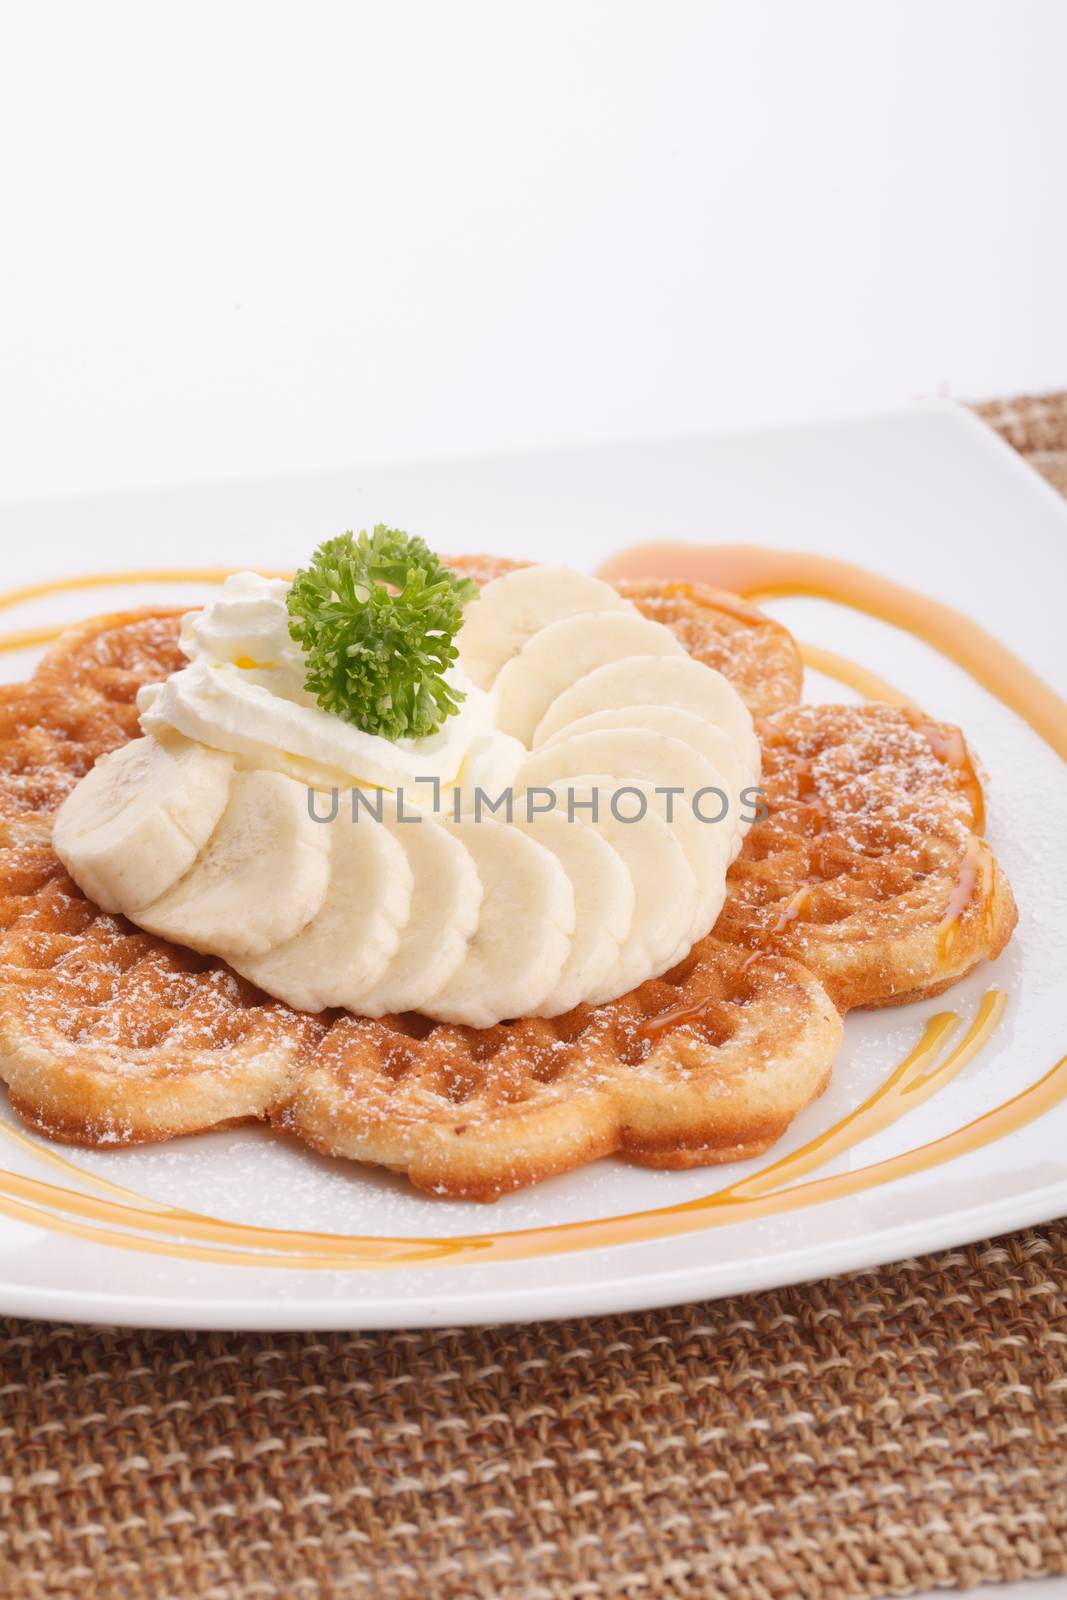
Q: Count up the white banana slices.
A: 13